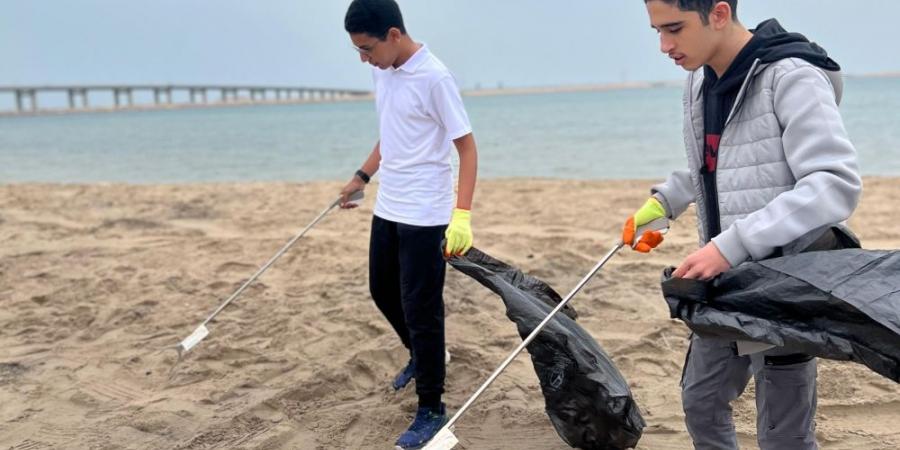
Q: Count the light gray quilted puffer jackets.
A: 1